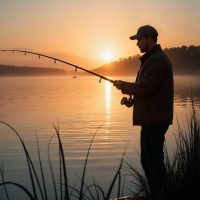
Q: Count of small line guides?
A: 7